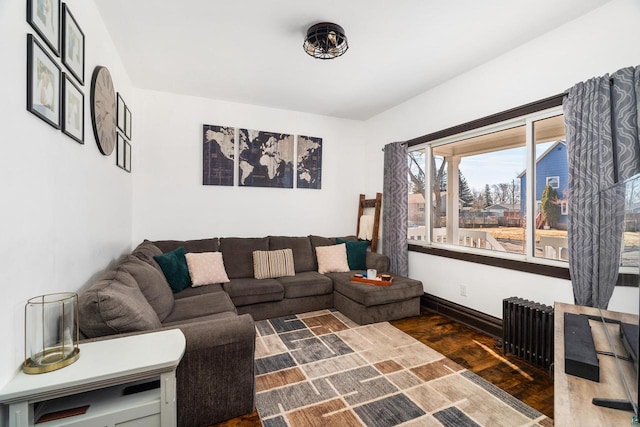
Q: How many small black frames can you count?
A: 8